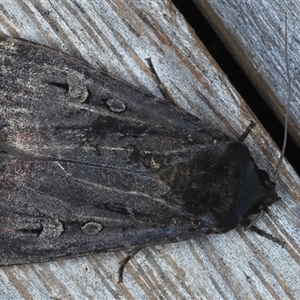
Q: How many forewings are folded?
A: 2